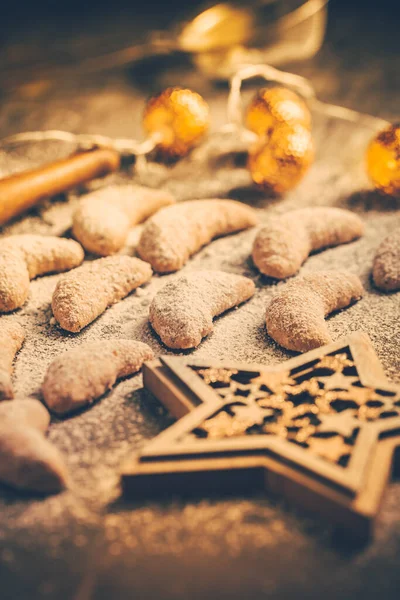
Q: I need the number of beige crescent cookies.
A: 11